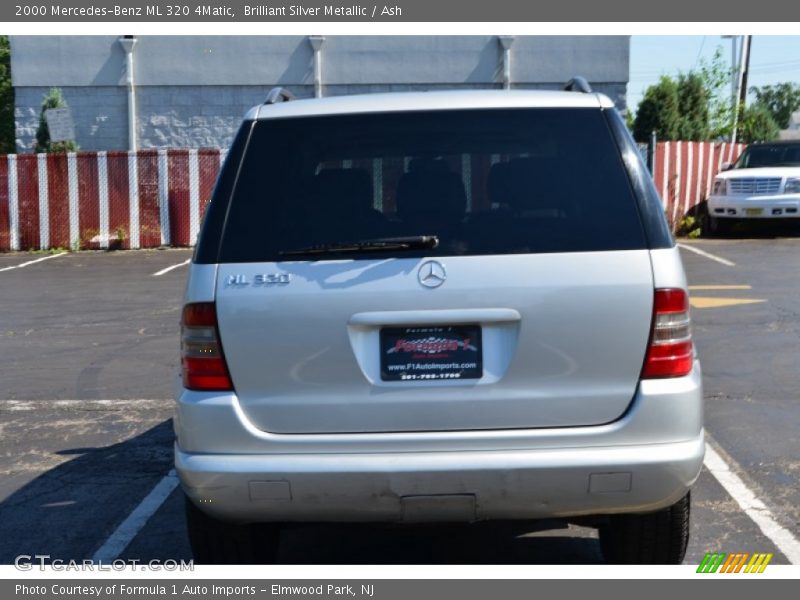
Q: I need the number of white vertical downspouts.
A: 3